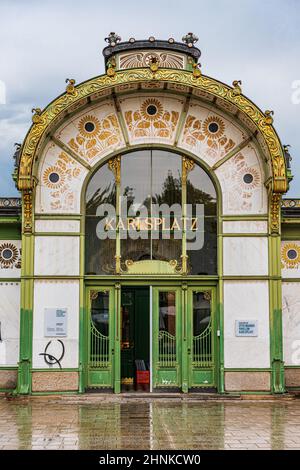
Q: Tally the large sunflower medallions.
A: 7